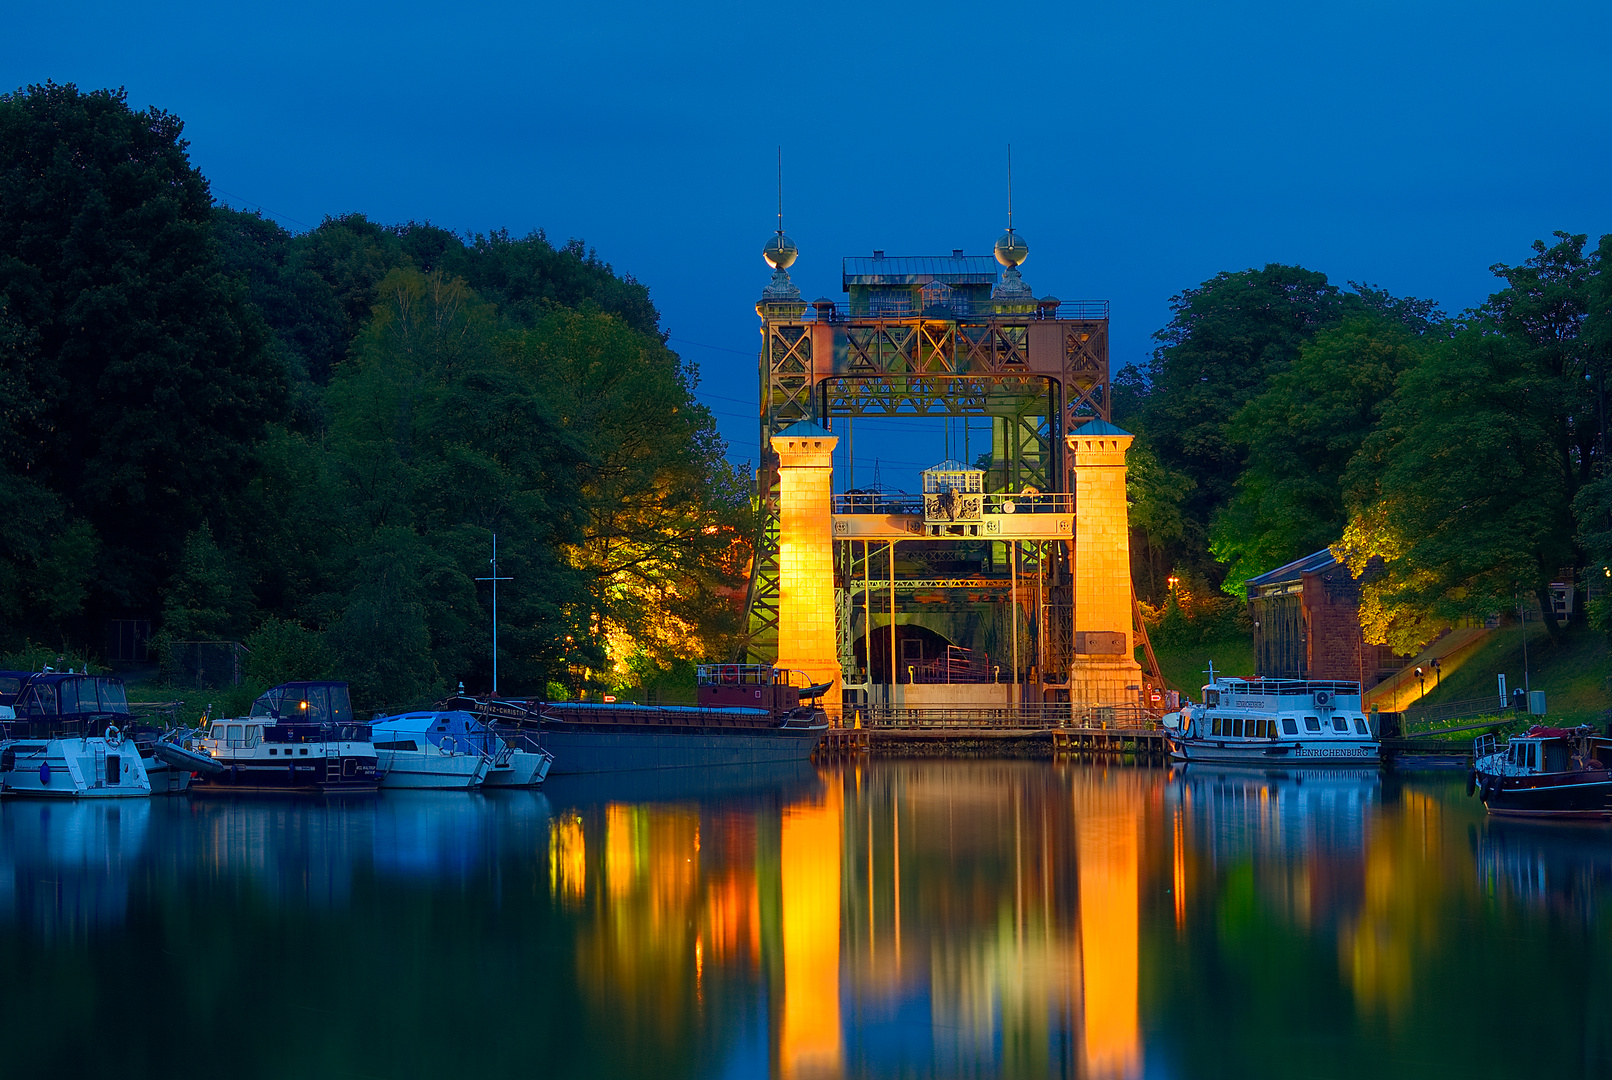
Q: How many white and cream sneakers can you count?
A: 0